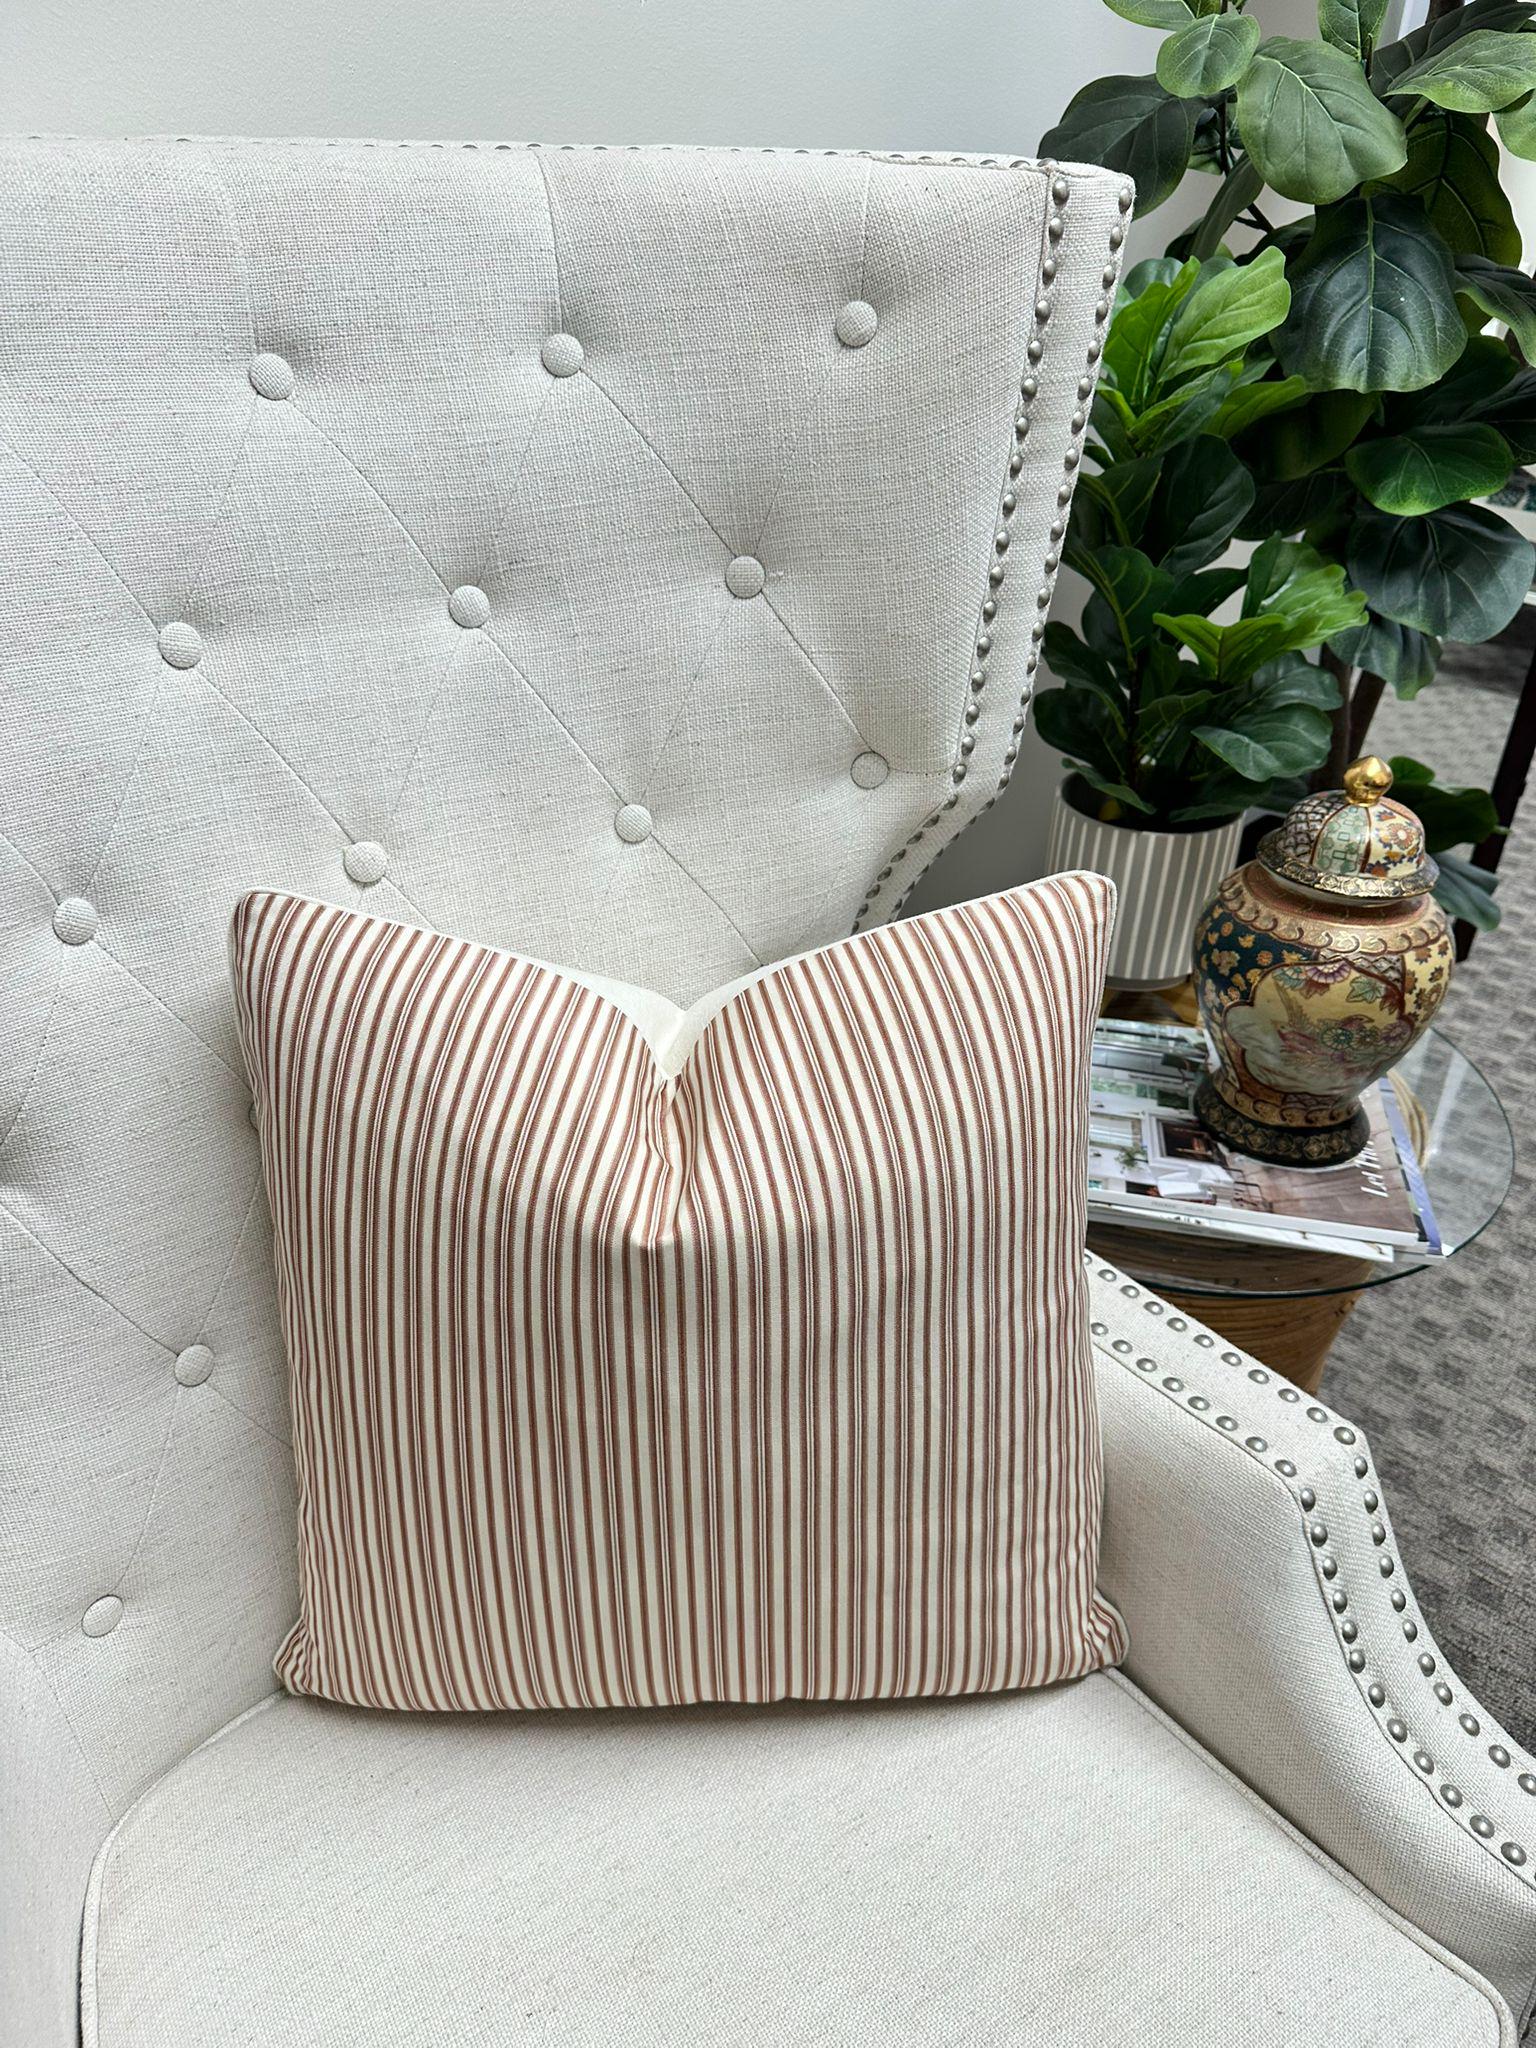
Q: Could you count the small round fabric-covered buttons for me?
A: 12